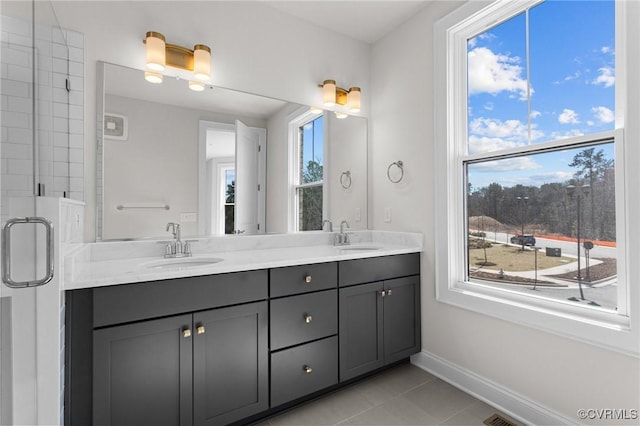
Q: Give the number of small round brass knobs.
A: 7